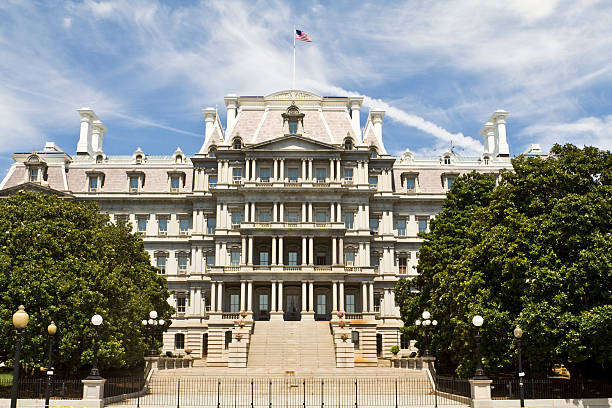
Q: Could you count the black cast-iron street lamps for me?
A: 7